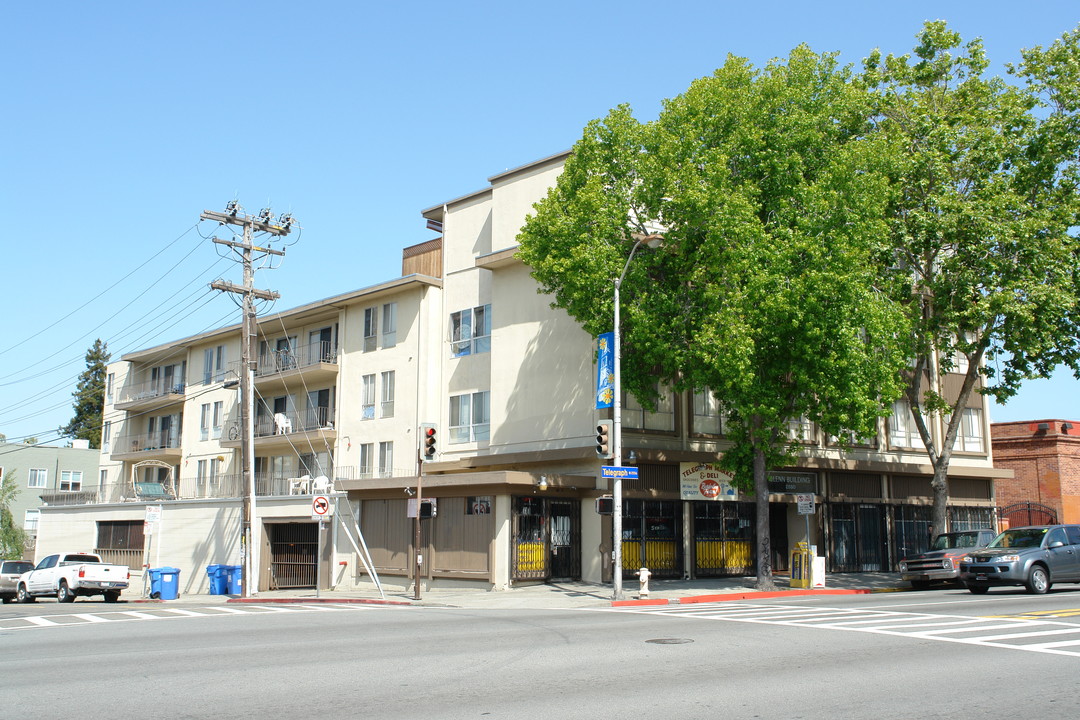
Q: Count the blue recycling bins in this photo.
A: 3